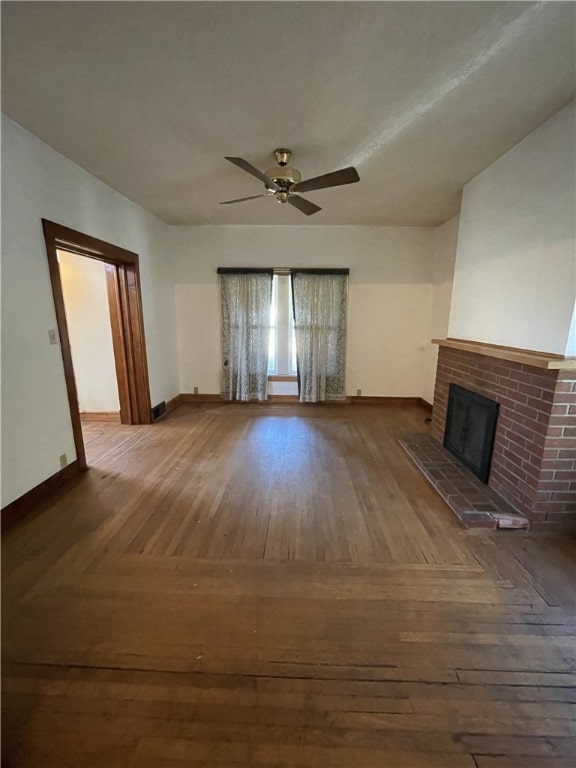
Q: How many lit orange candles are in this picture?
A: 0